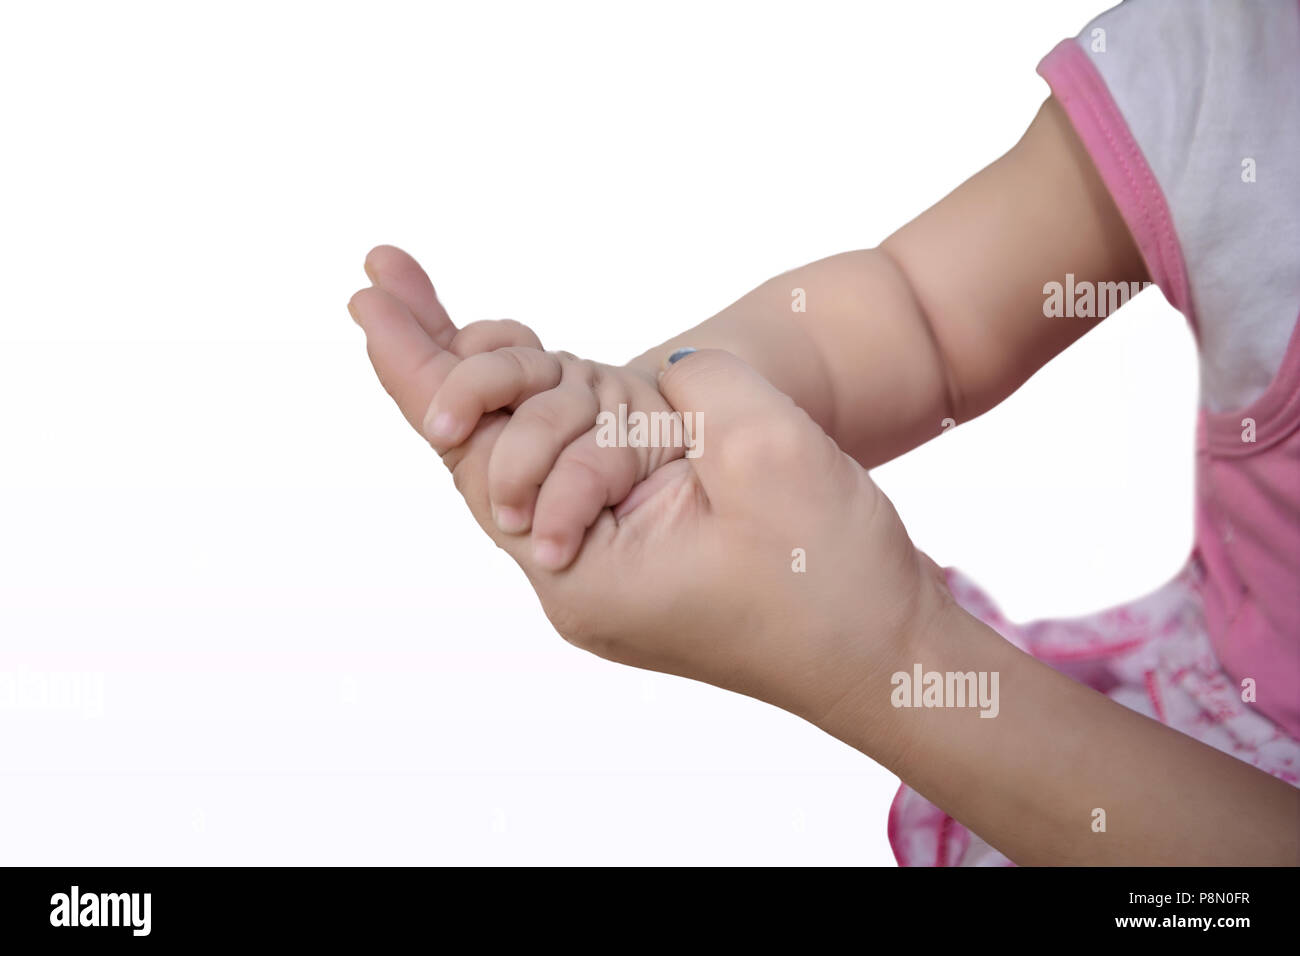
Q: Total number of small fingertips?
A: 3